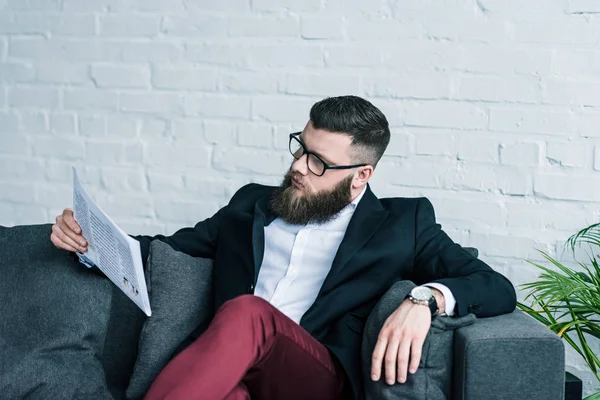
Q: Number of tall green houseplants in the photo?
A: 1